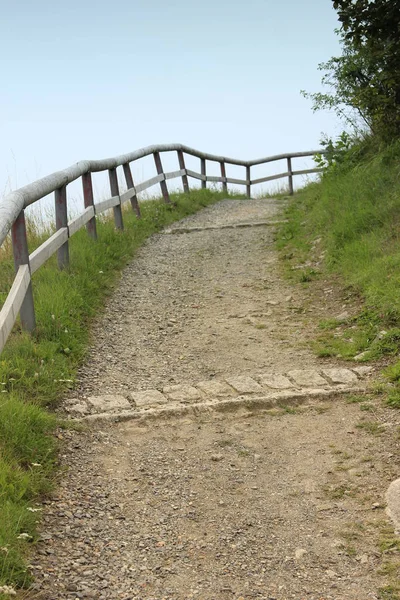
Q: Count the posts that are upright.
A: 11